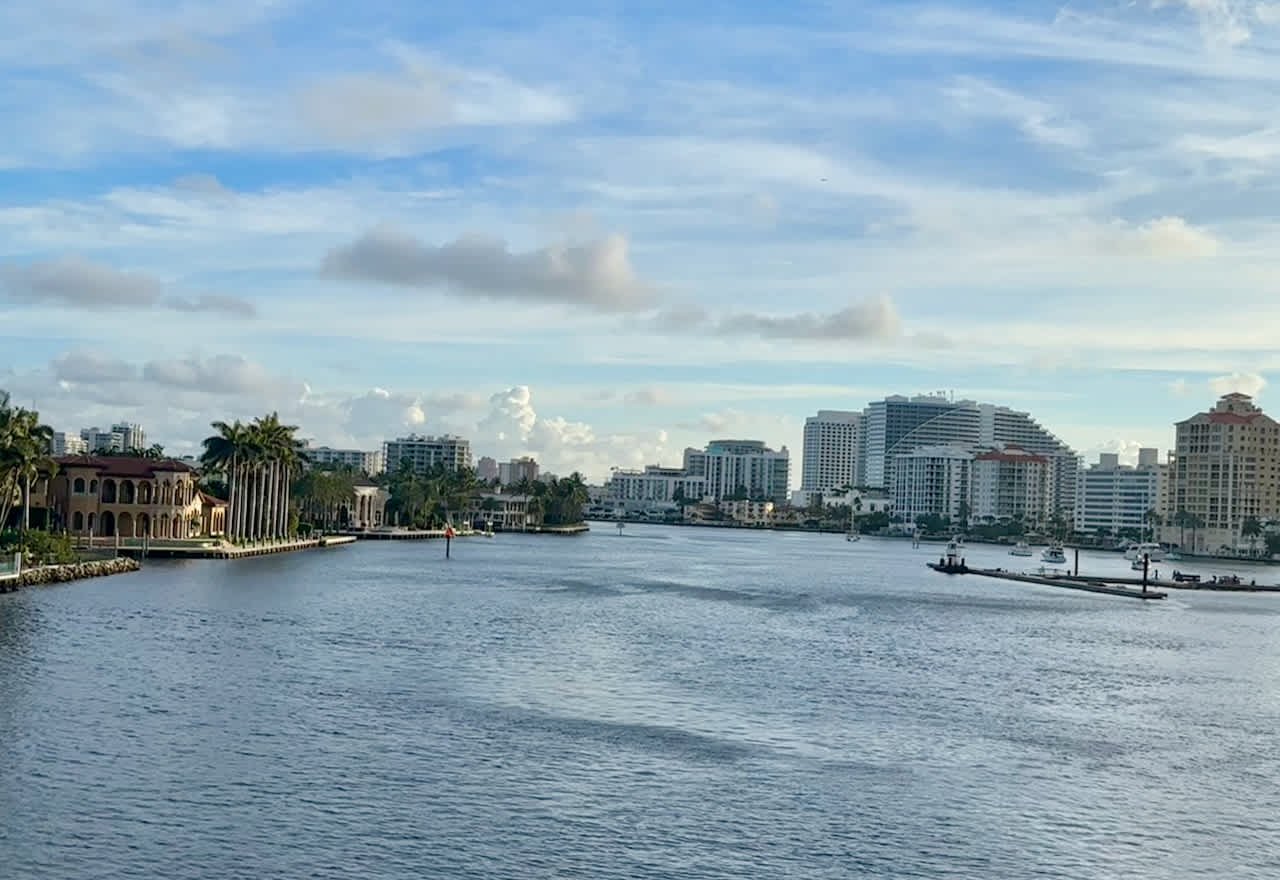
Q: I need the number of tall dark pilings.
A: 2